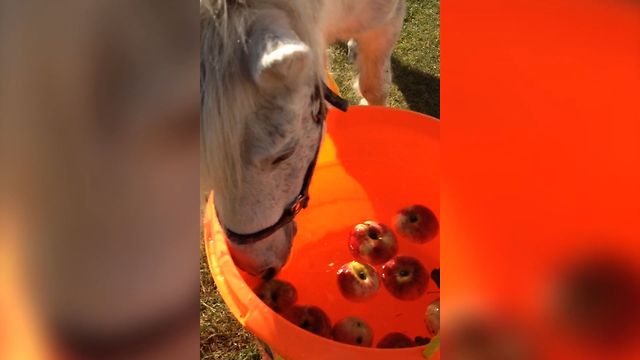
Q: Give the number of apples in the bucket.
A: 9